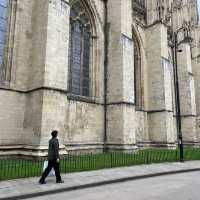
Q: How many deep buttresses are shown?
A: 4